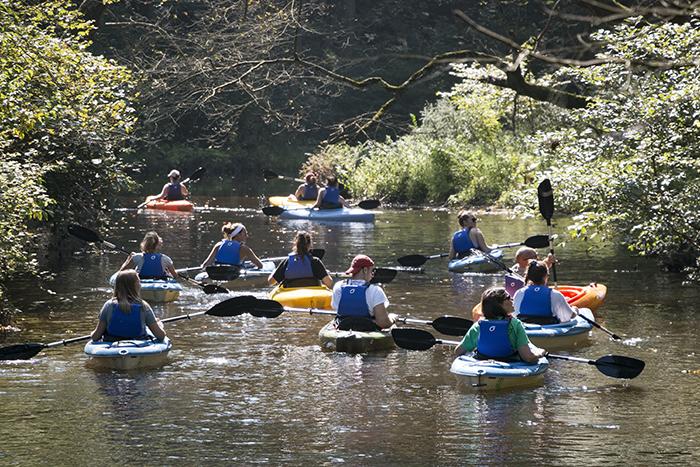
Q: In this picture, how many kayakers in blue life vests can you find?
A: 11